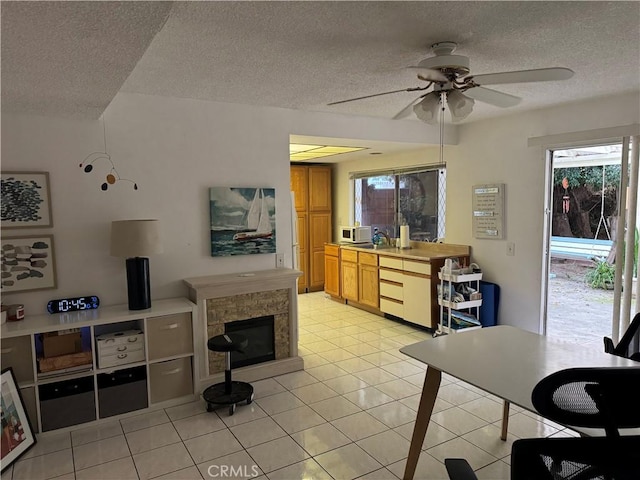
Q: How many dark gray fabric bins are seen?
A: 2